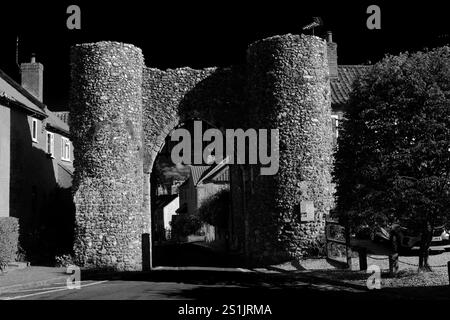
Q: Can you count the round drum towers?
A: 2